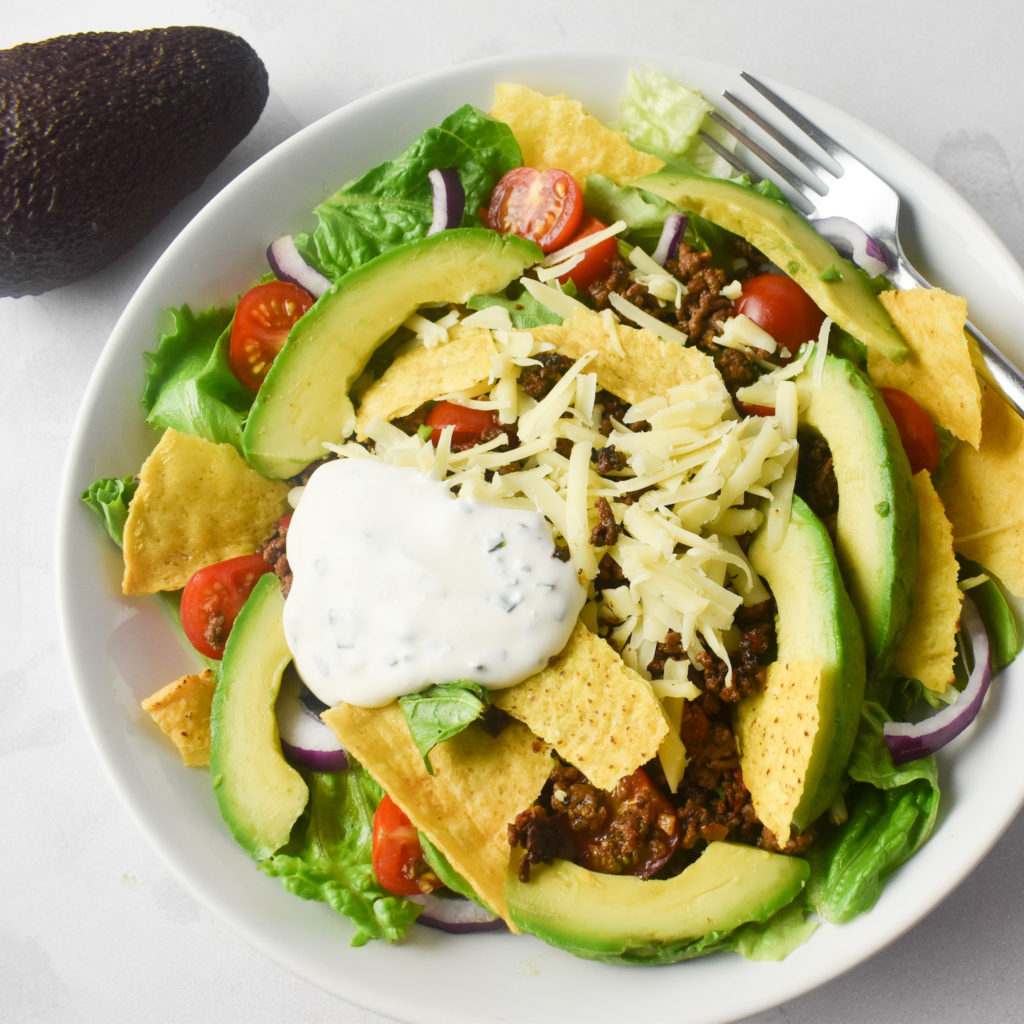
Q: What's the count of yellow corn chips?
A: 11